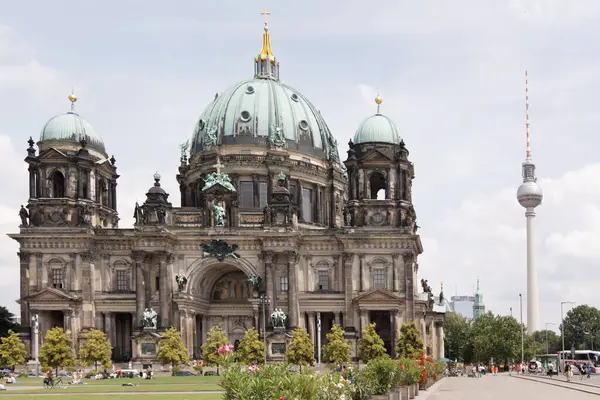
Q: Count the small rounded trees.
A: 10